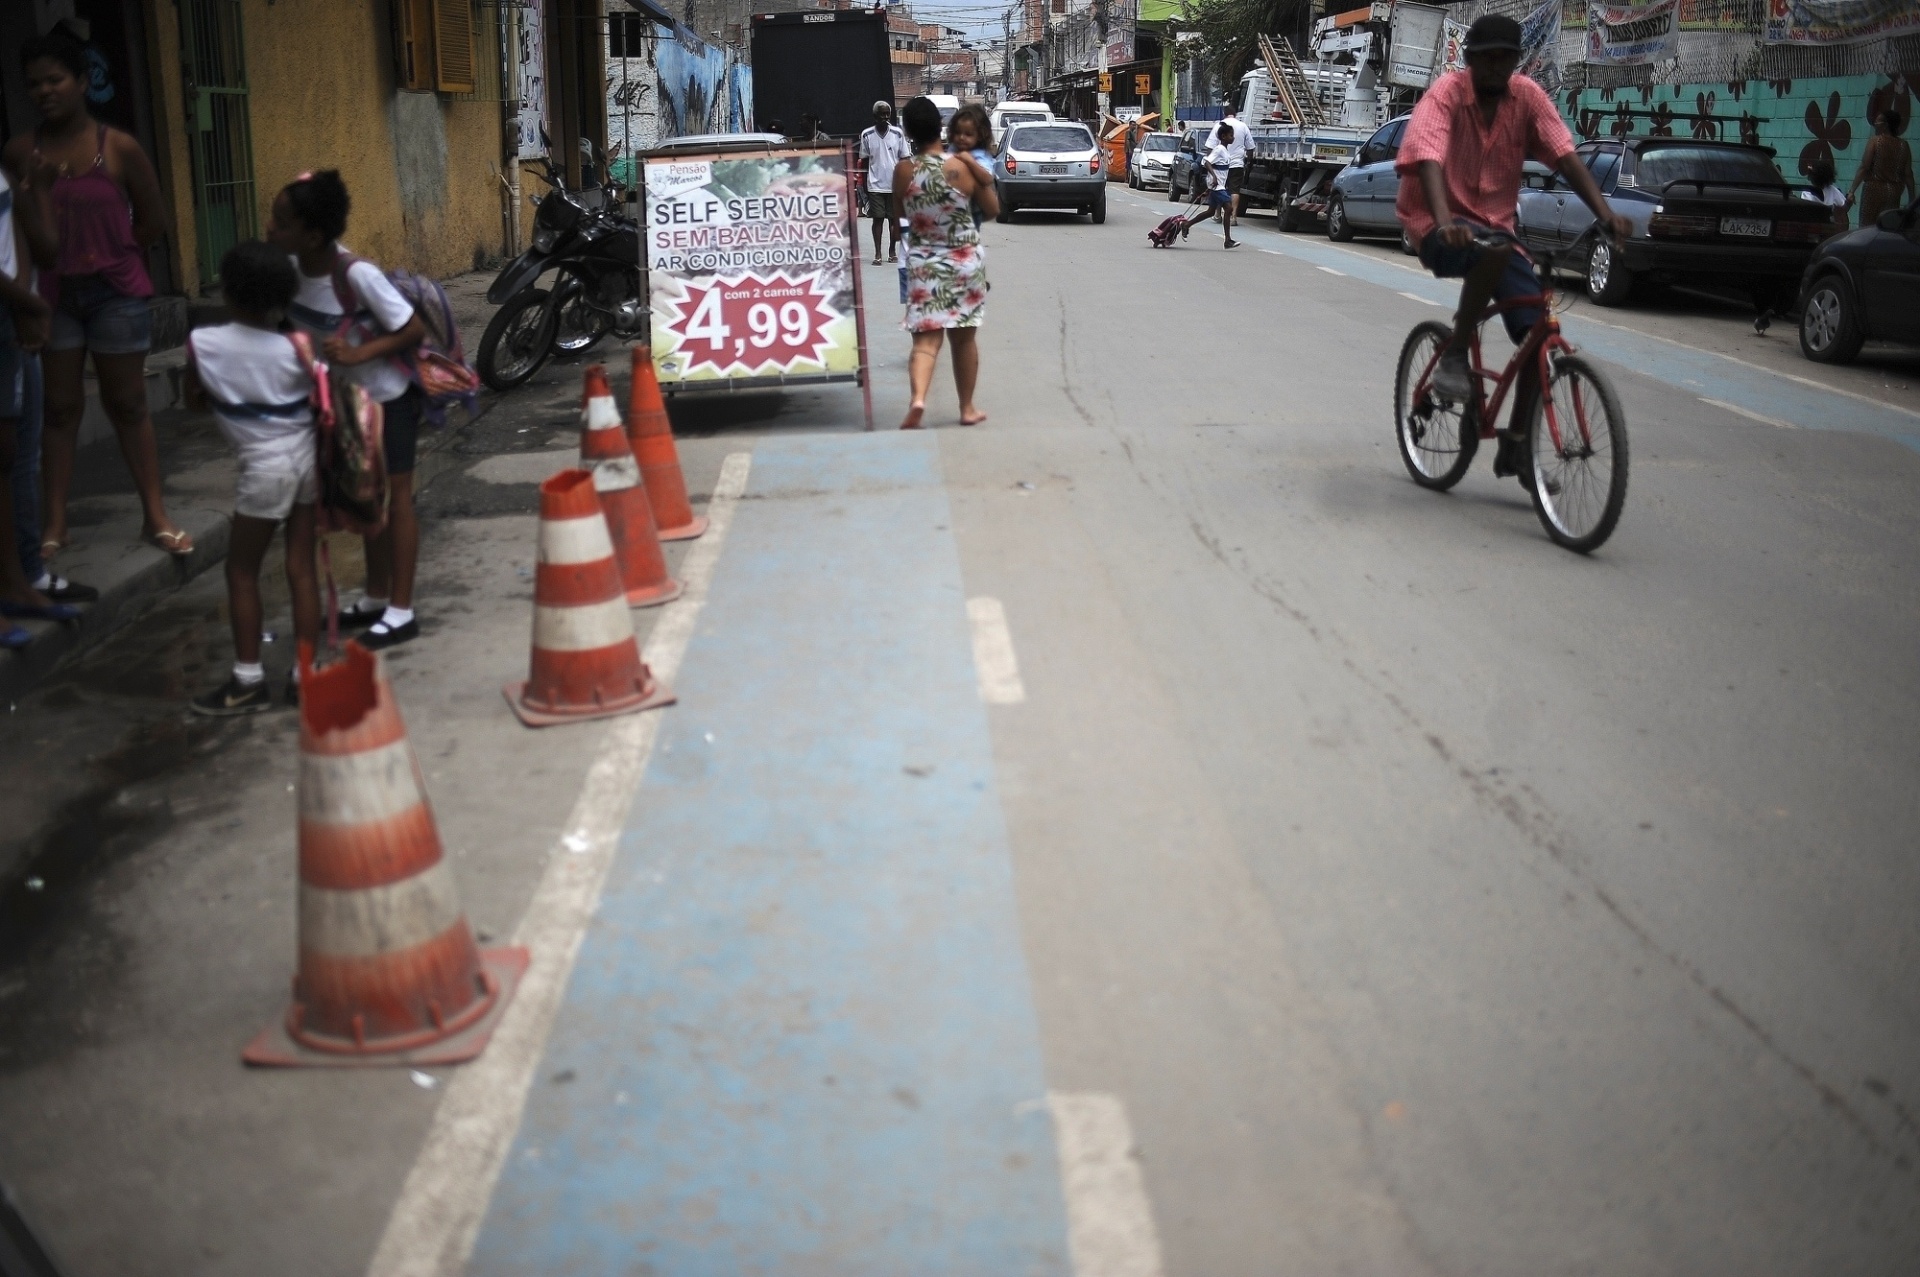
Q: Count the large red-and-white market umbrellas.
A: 0